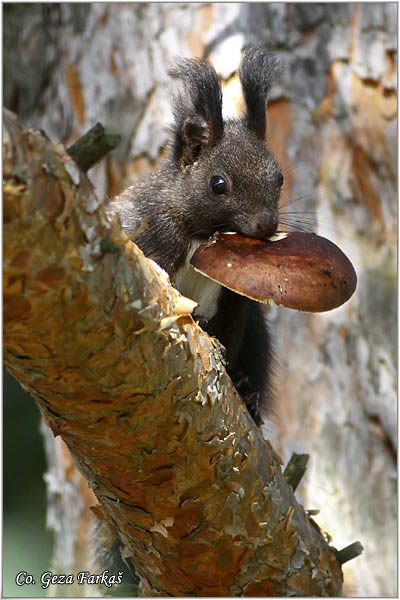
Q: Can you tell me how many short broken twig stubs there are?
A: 3